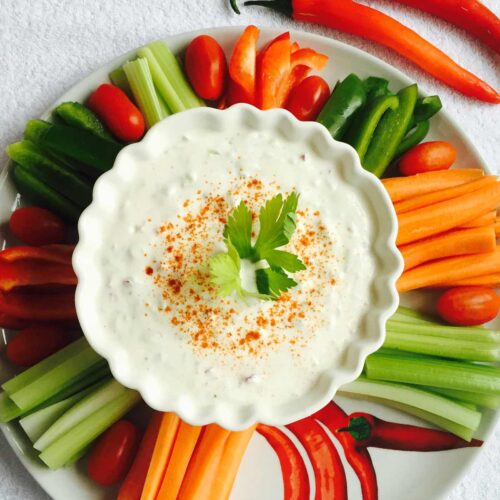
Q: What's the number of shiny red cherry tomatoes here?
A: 8